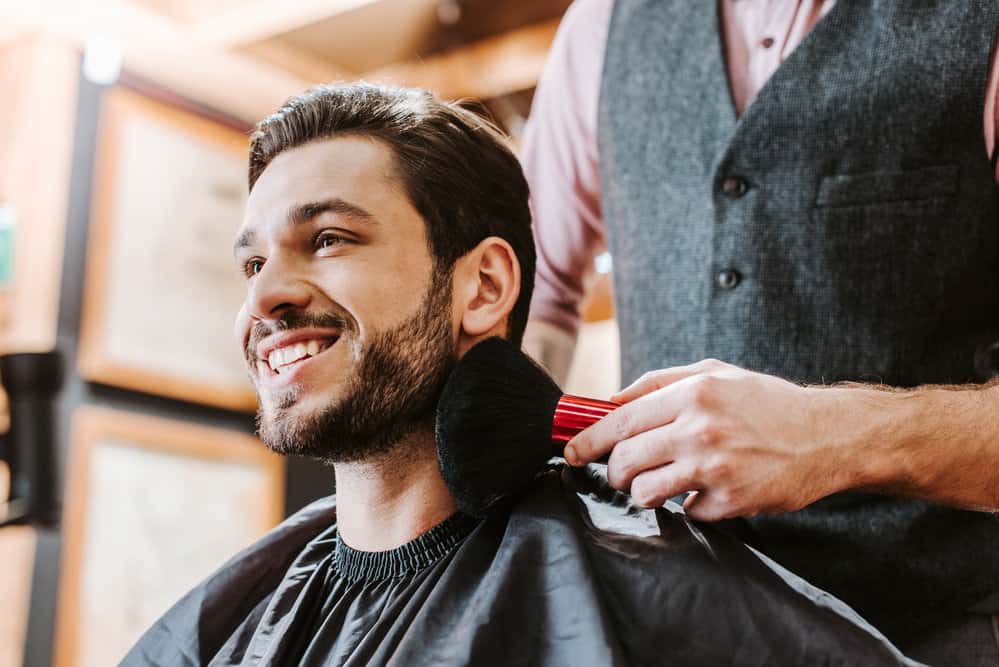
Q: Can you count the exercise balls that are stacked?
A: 0